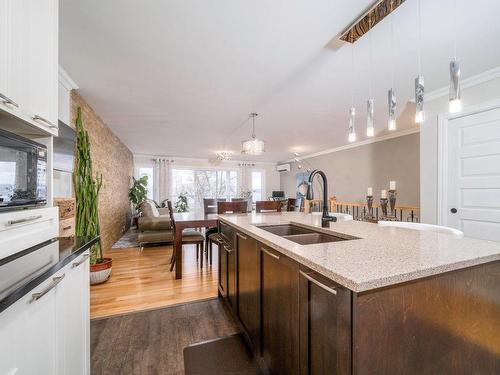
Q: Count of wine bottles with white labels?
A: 0